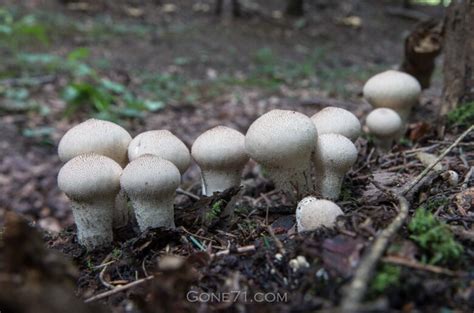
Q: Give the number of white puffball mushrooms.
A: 11